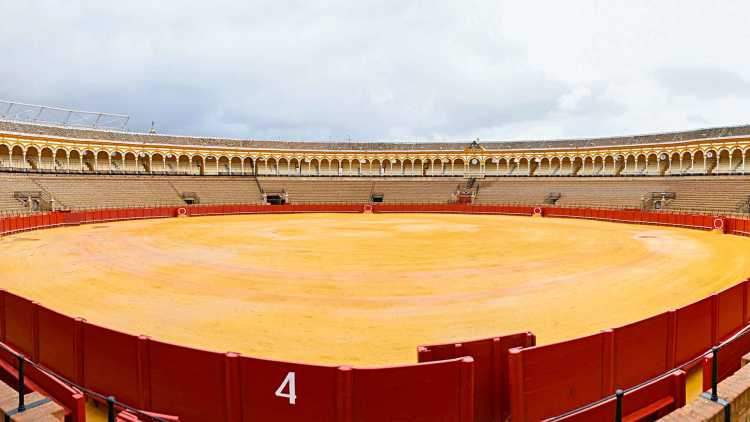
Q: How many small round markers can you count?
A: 4